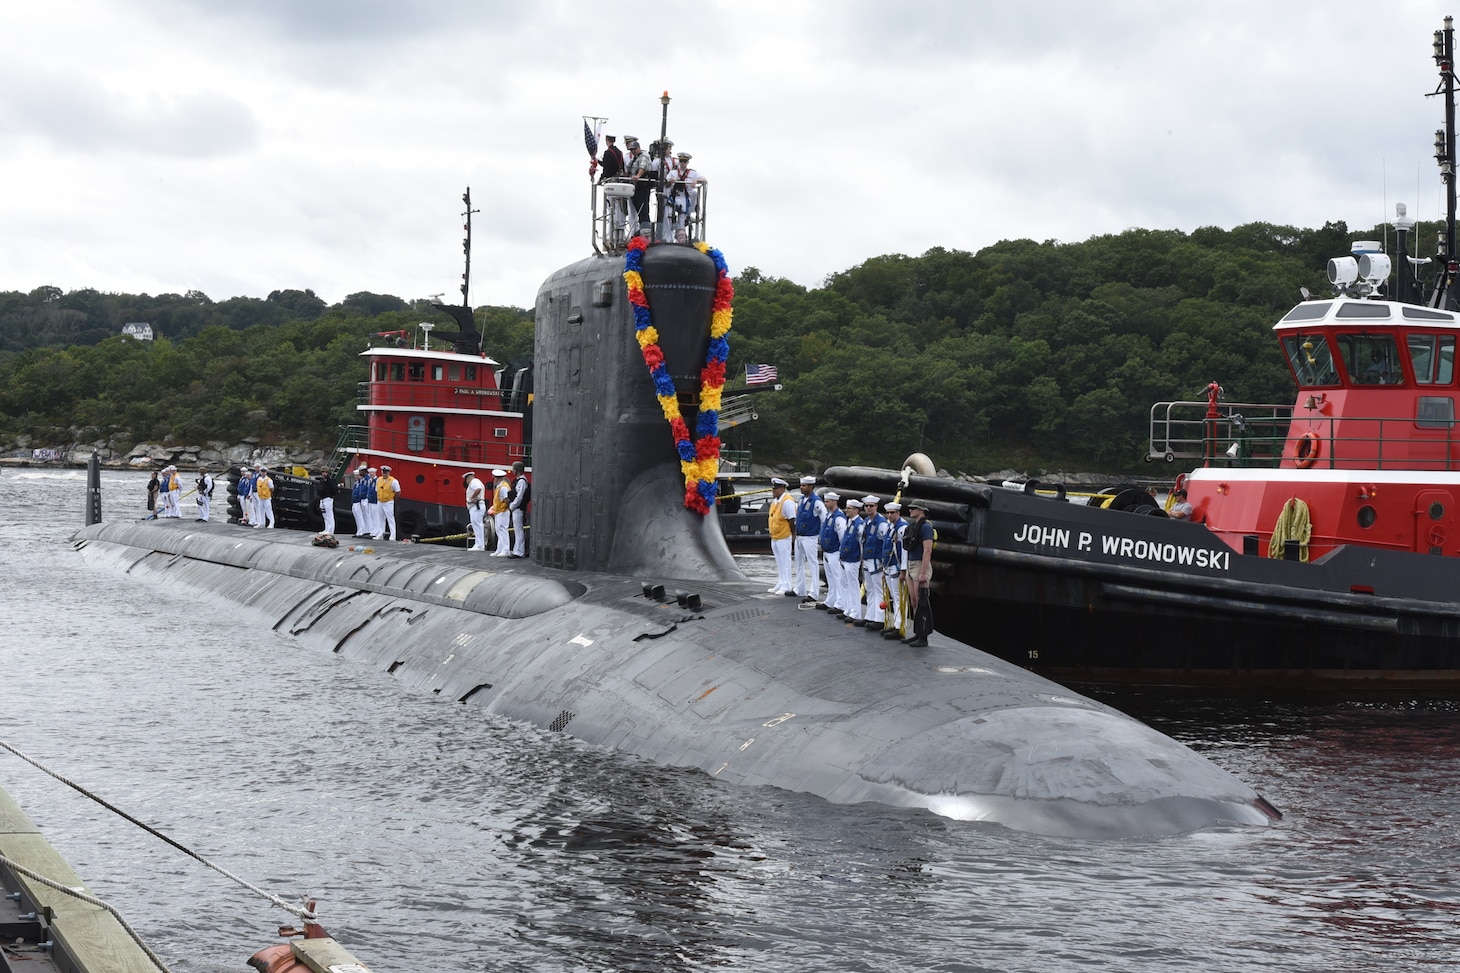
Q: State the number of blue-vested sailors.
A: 13